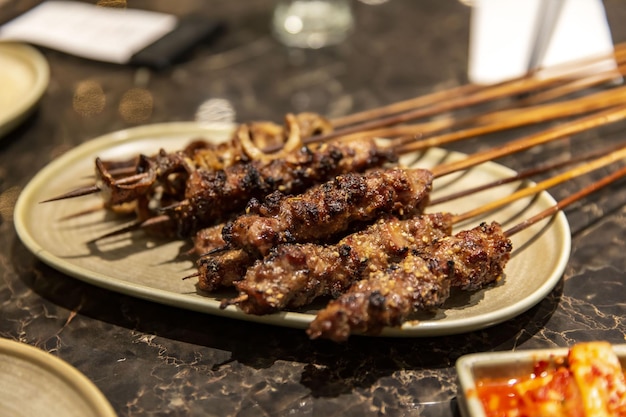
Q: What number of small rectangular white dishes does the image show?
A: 1